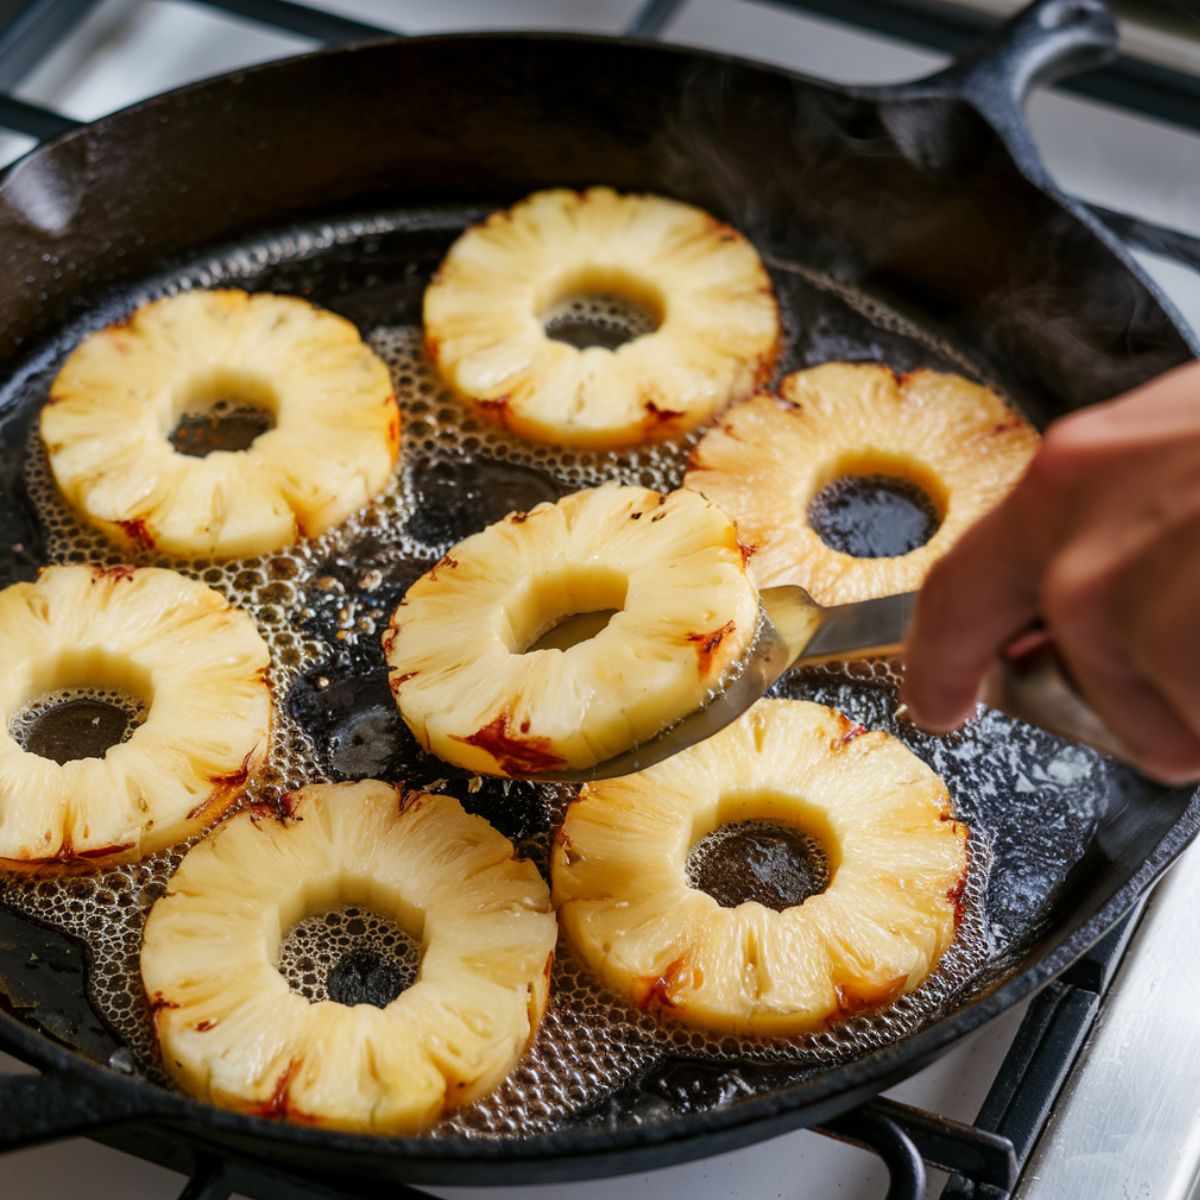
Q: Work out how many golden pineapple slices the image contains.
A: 7